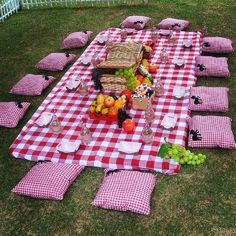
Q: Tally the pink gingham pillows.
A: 12